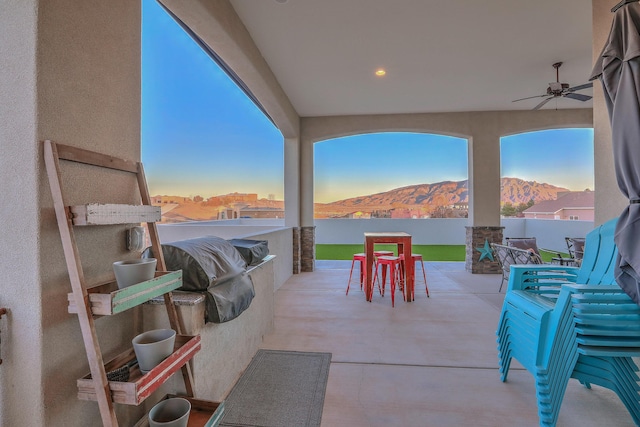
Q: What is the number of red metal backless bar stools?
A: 4